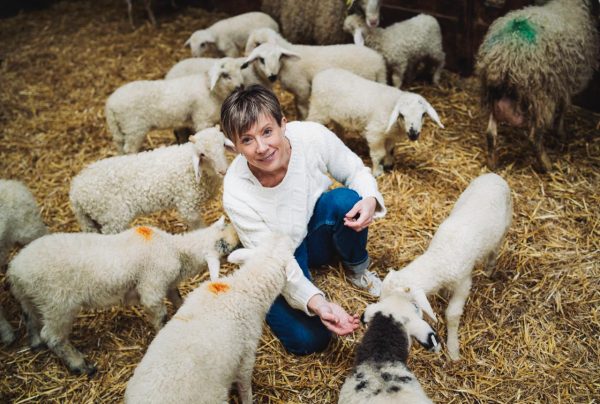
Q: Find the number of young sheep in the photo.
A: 12